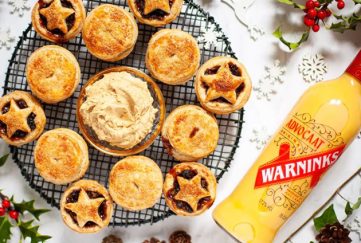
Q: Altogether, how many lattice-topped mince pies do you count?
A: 0